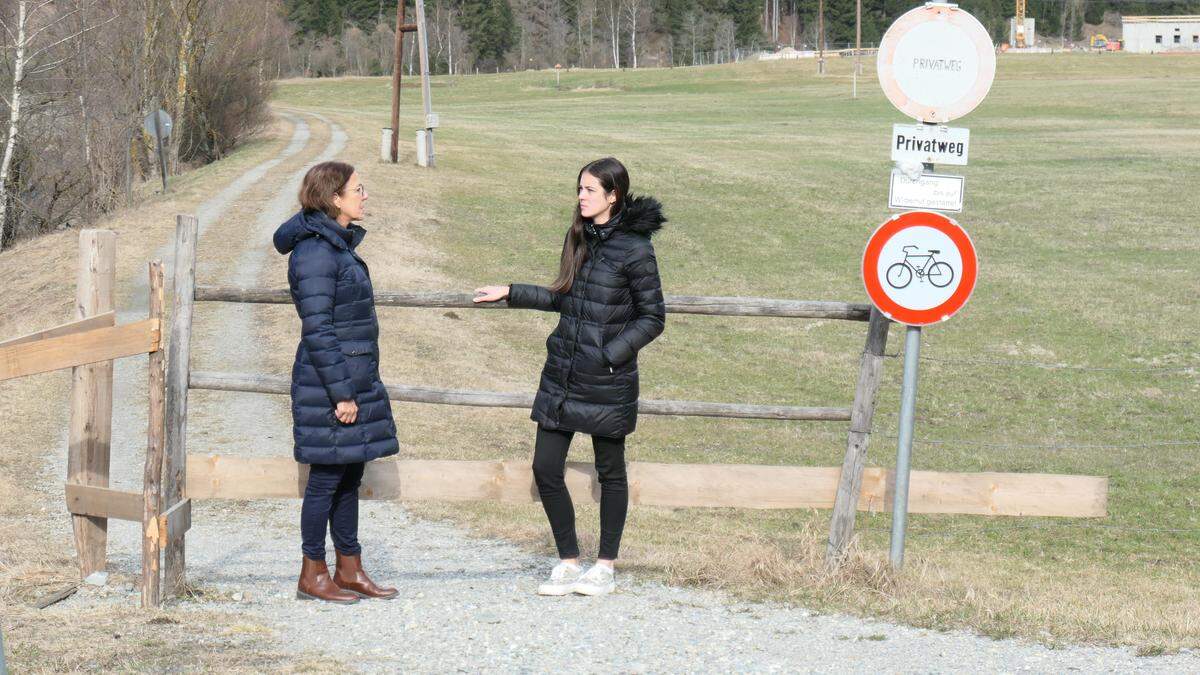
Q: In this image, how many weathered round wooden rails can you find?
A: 2